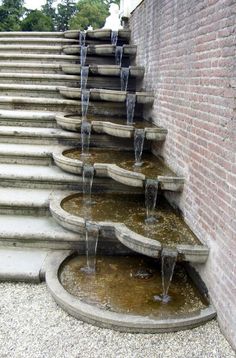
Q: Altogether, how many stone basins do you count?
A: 8